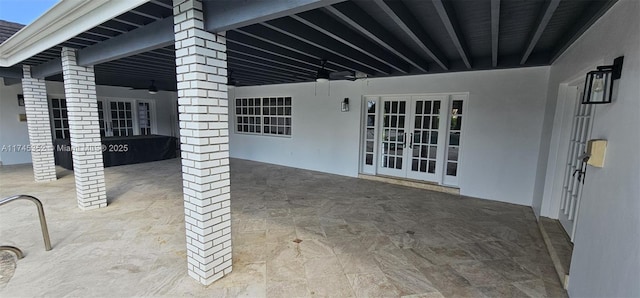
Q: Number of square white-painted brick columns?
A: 3